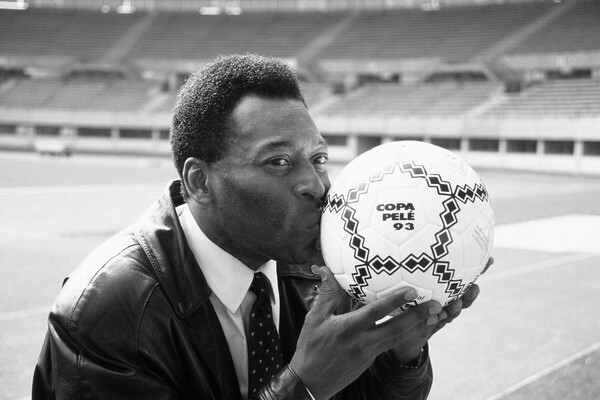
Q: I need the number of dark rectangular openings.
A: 13